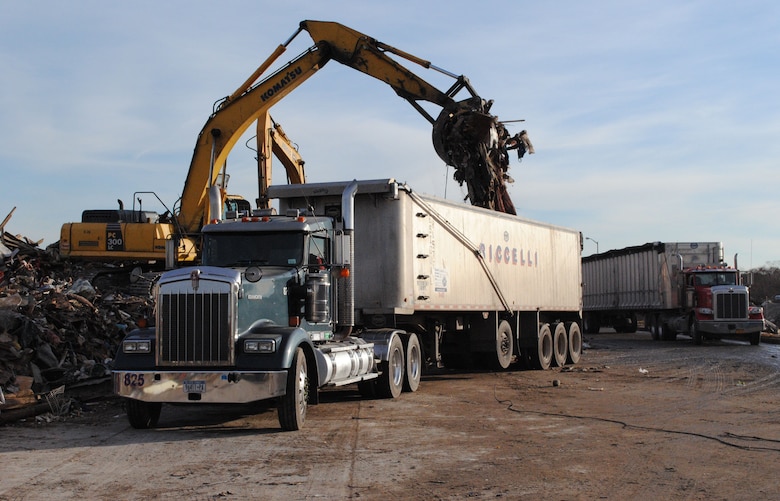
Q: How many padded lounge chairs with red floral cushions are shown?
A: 0